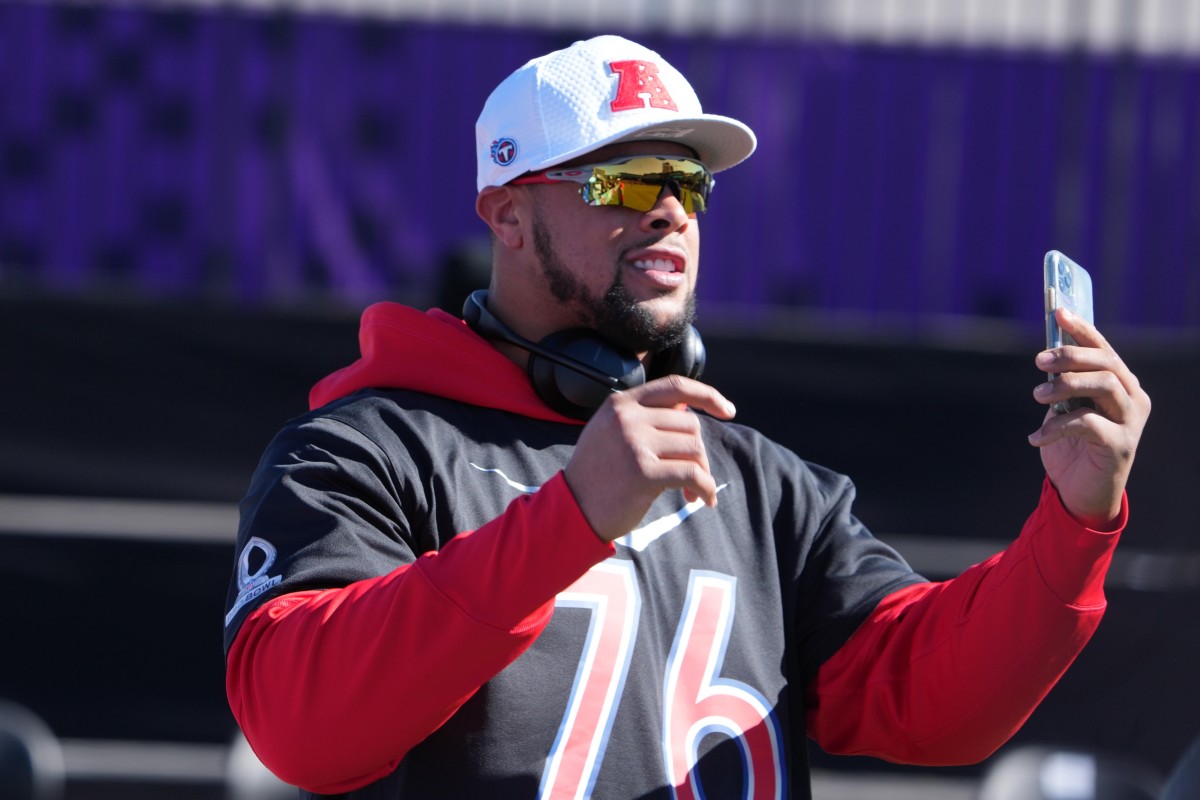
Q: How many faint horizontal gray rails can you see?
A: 2